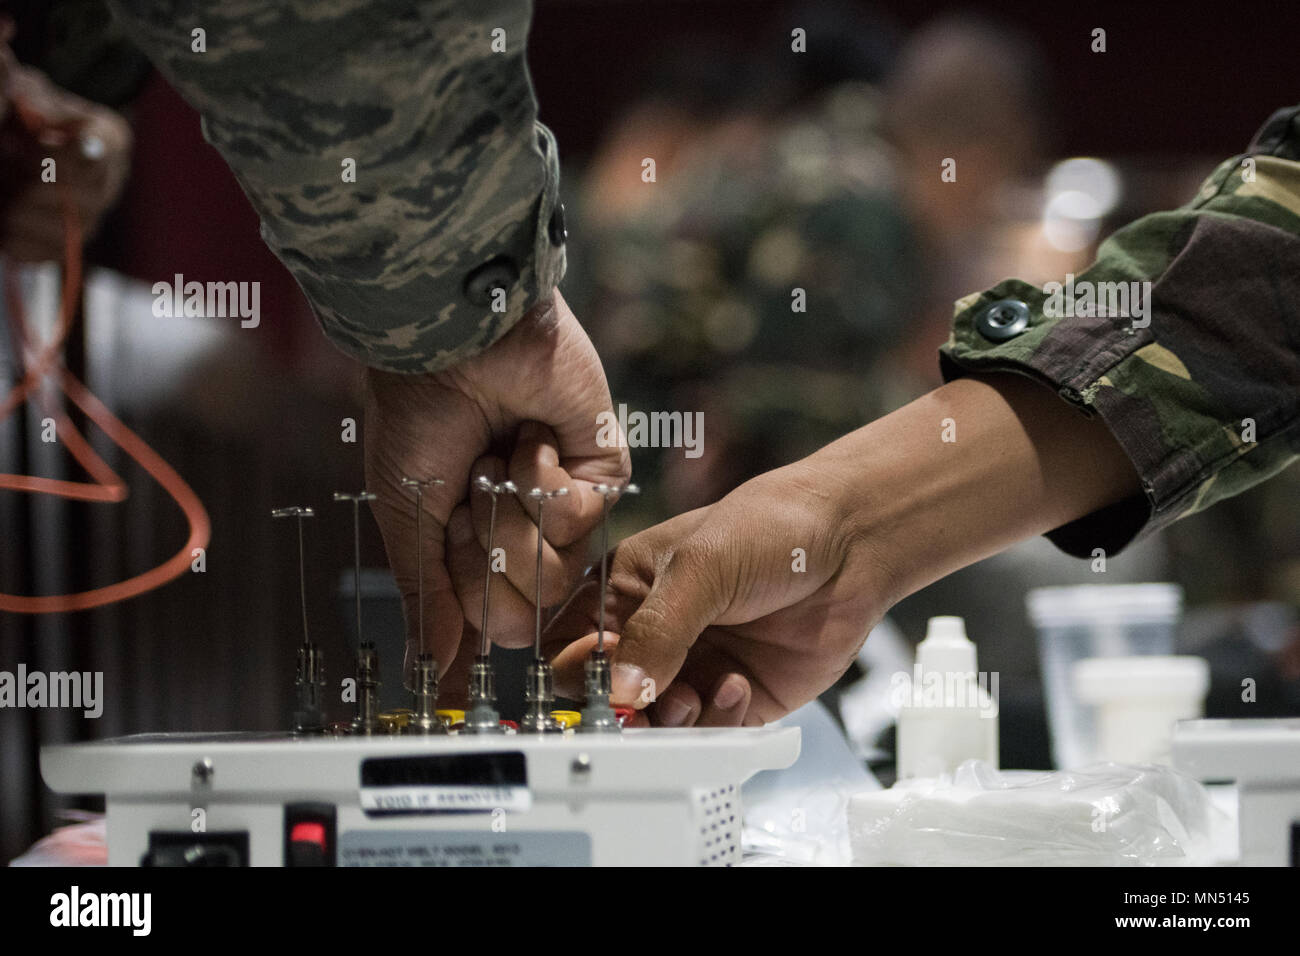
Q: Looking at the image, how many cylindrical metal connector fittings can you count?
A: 6